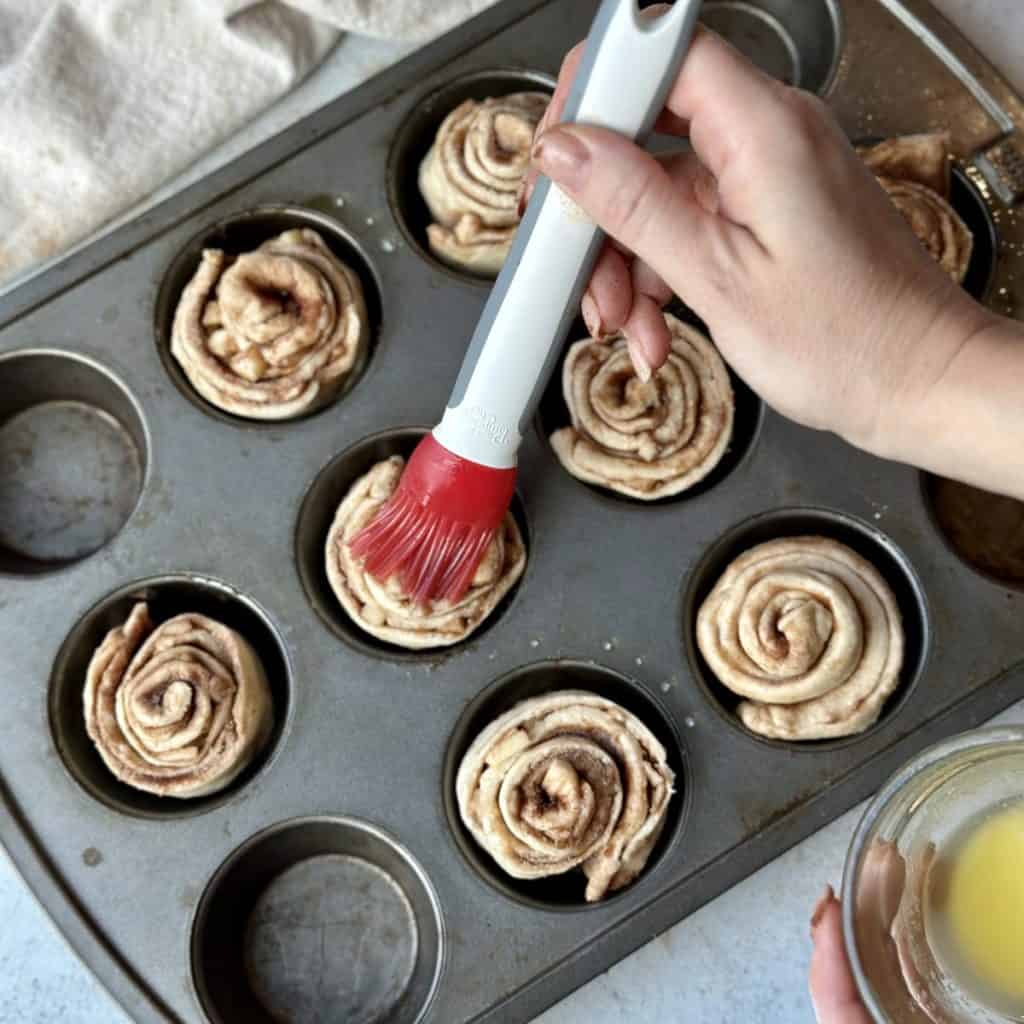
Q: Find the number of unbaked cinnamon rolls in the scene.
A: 8